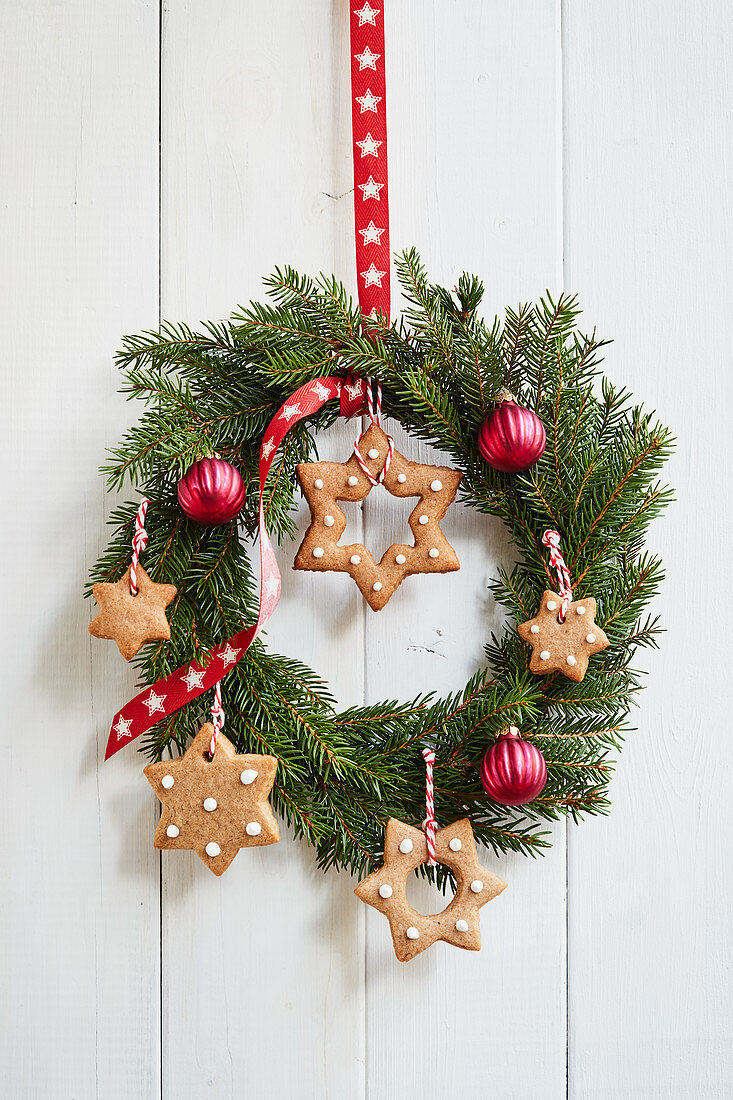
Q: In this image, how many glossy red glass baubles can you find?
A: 3